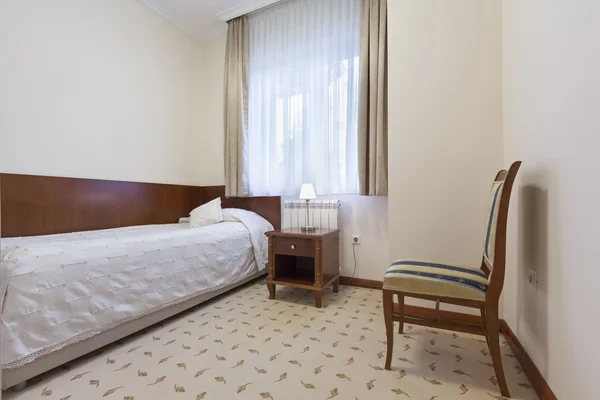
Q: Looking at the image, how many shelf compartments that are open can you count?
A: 1